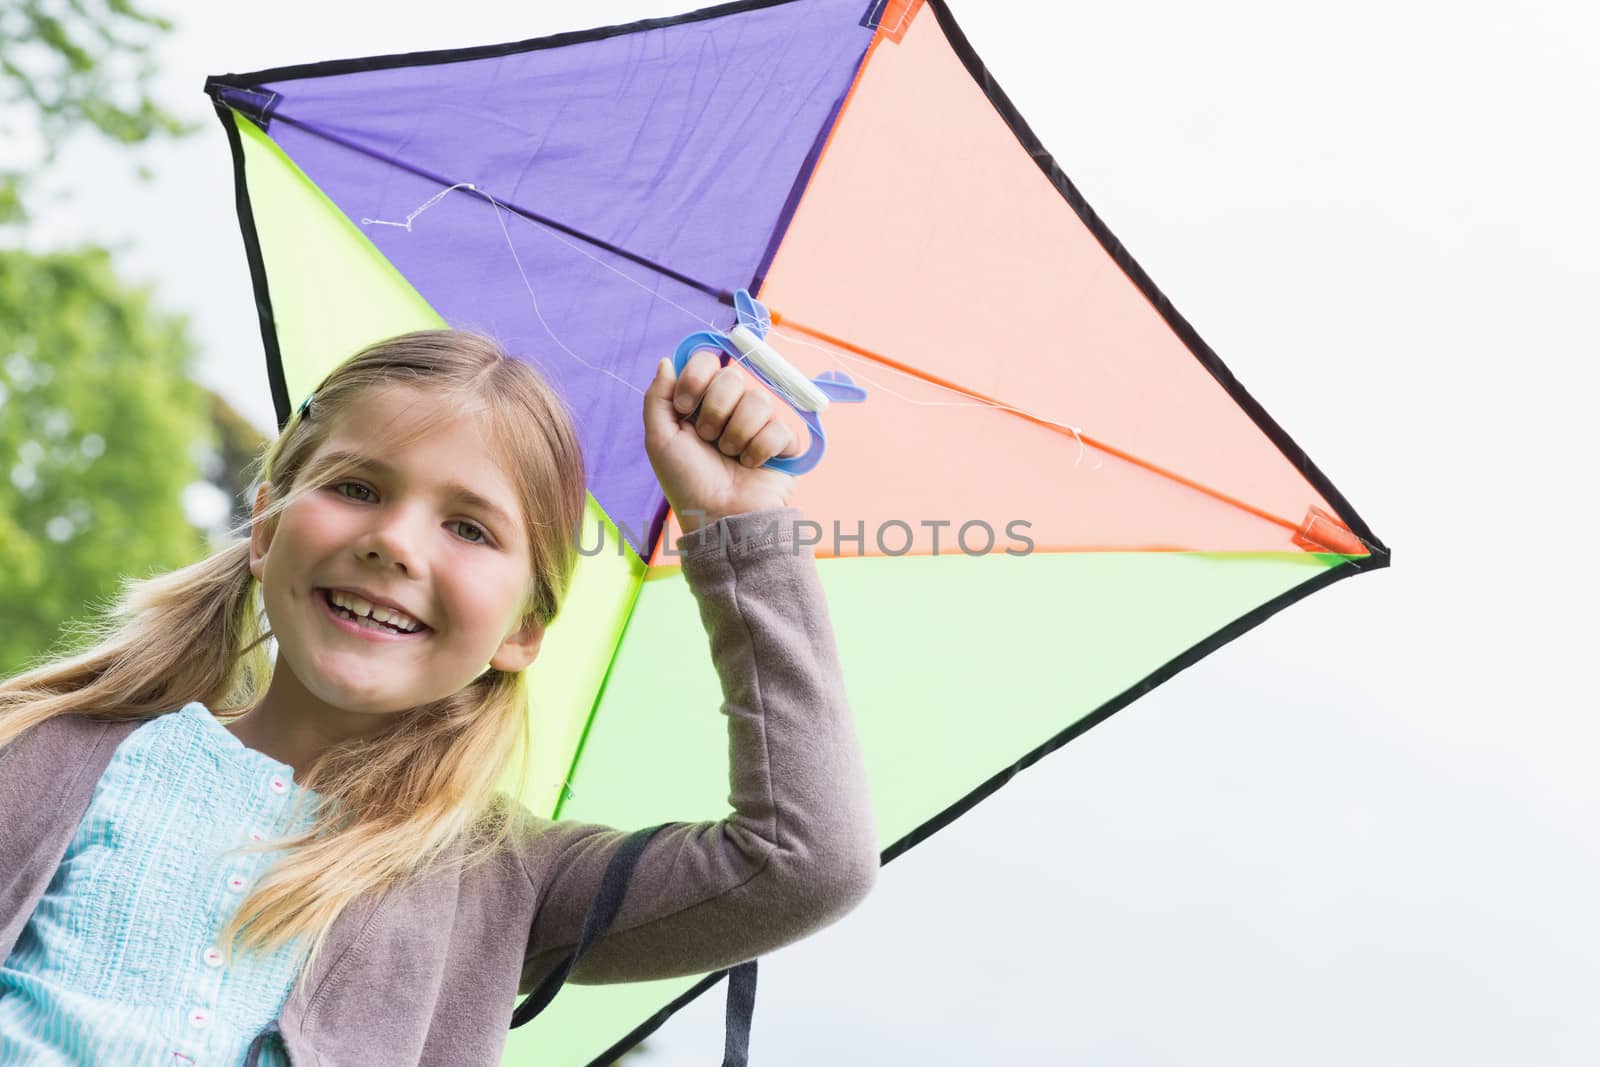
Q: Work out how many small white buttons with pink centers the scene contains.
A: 5